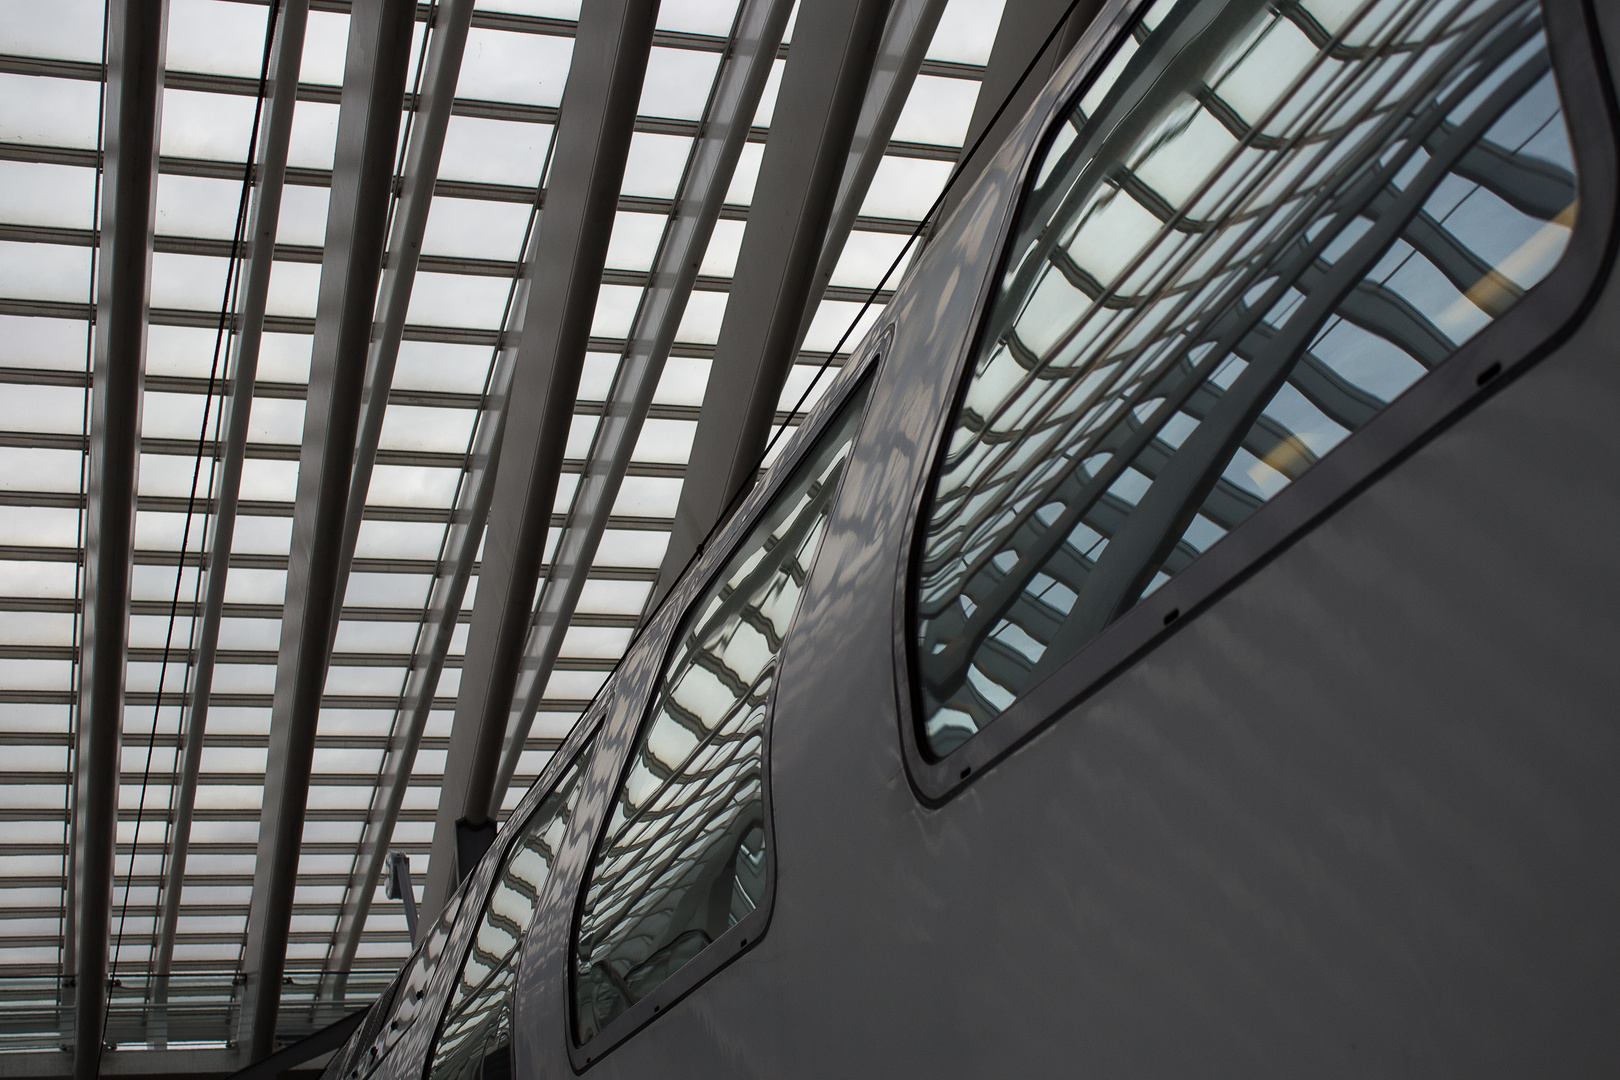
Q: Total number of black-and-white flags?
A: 0